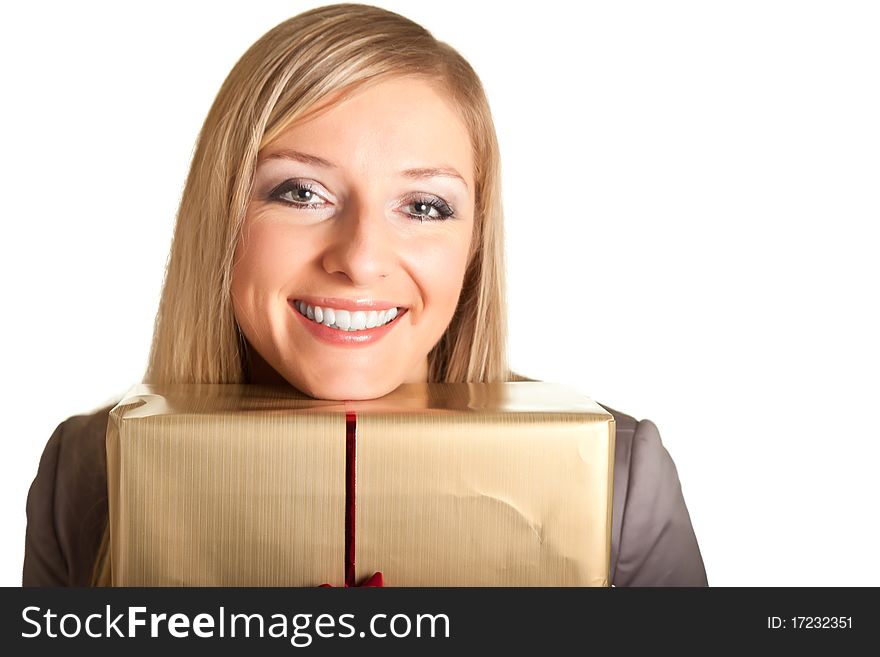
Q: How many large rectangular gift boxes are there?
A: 1